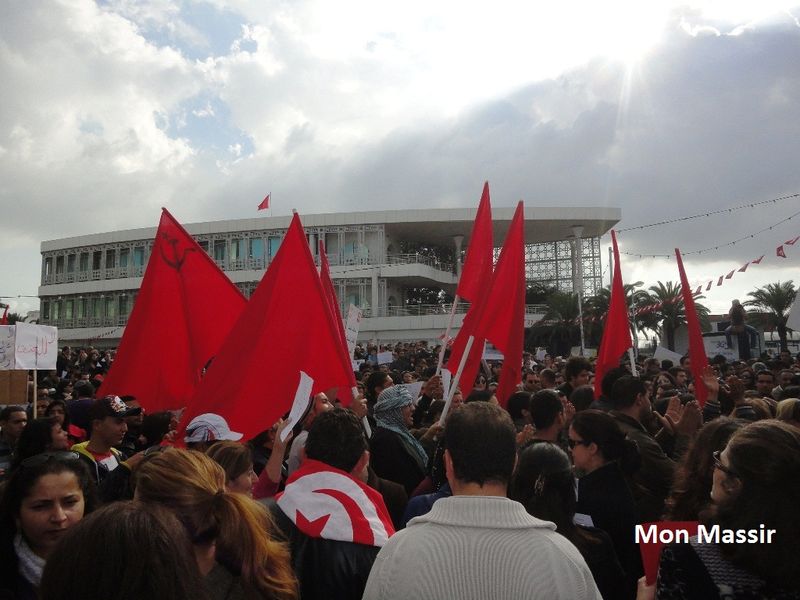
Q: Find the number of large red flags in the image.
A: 7